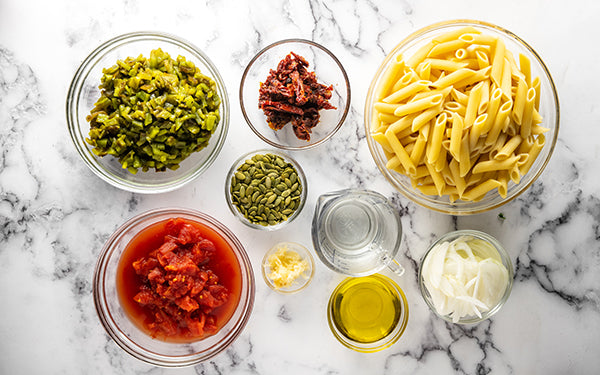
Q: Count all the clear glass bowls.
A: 8